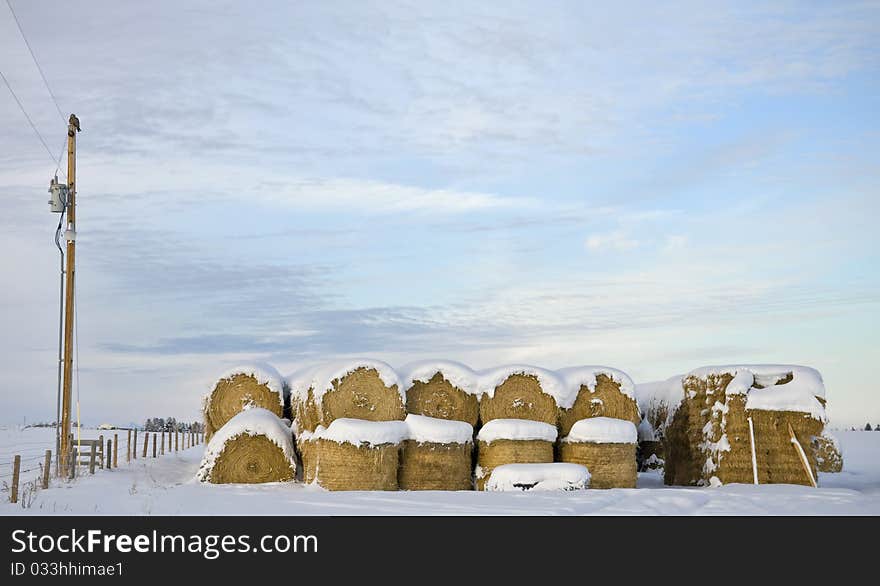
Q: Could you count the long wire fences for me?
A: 1